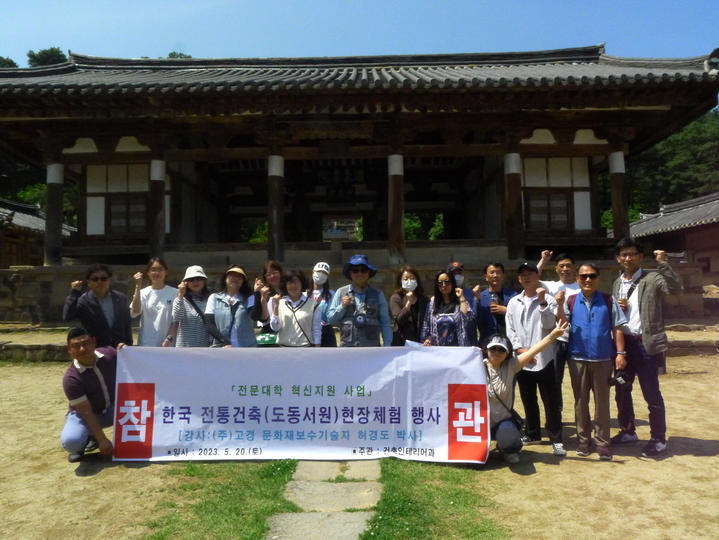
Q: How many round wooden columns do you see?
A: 6